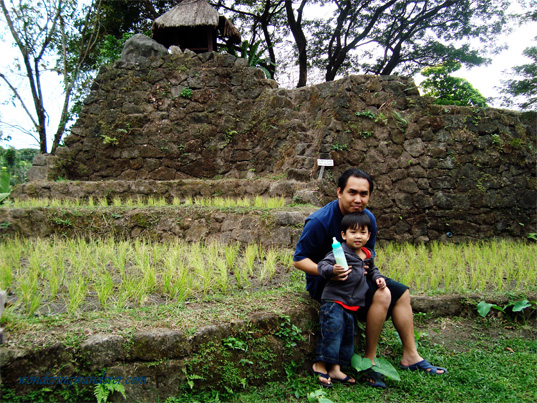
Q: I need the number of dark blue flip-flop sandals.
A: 4